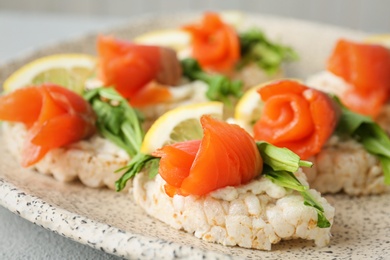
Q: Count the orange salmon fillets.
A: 6